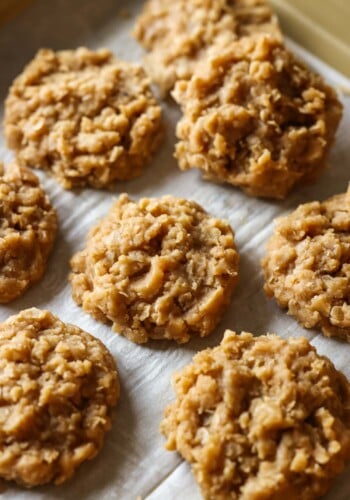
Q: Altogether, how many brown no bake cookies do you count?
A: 8